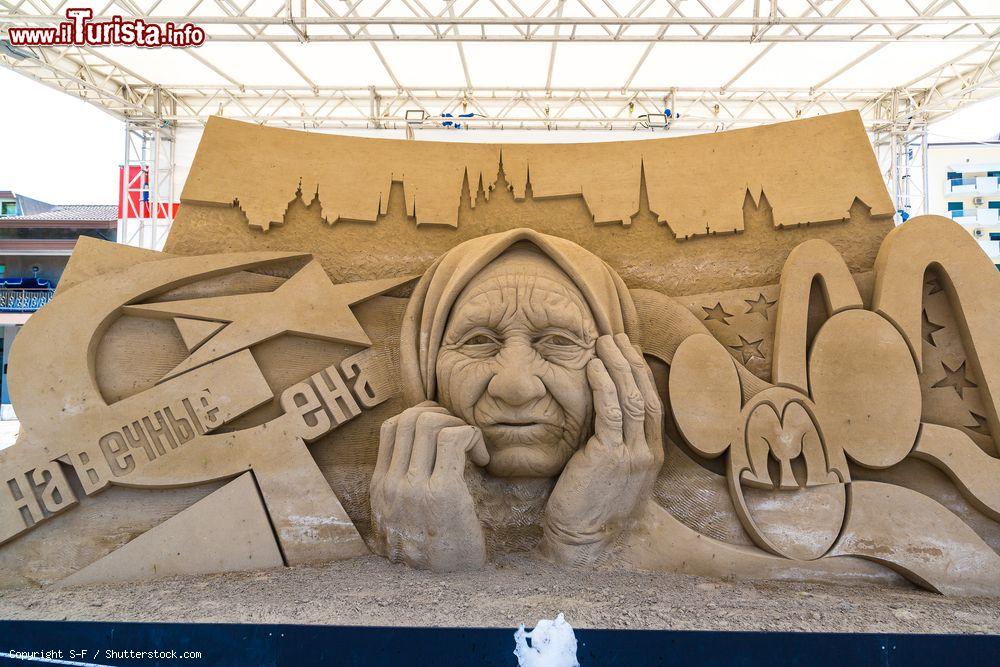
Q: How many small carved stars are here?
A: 7